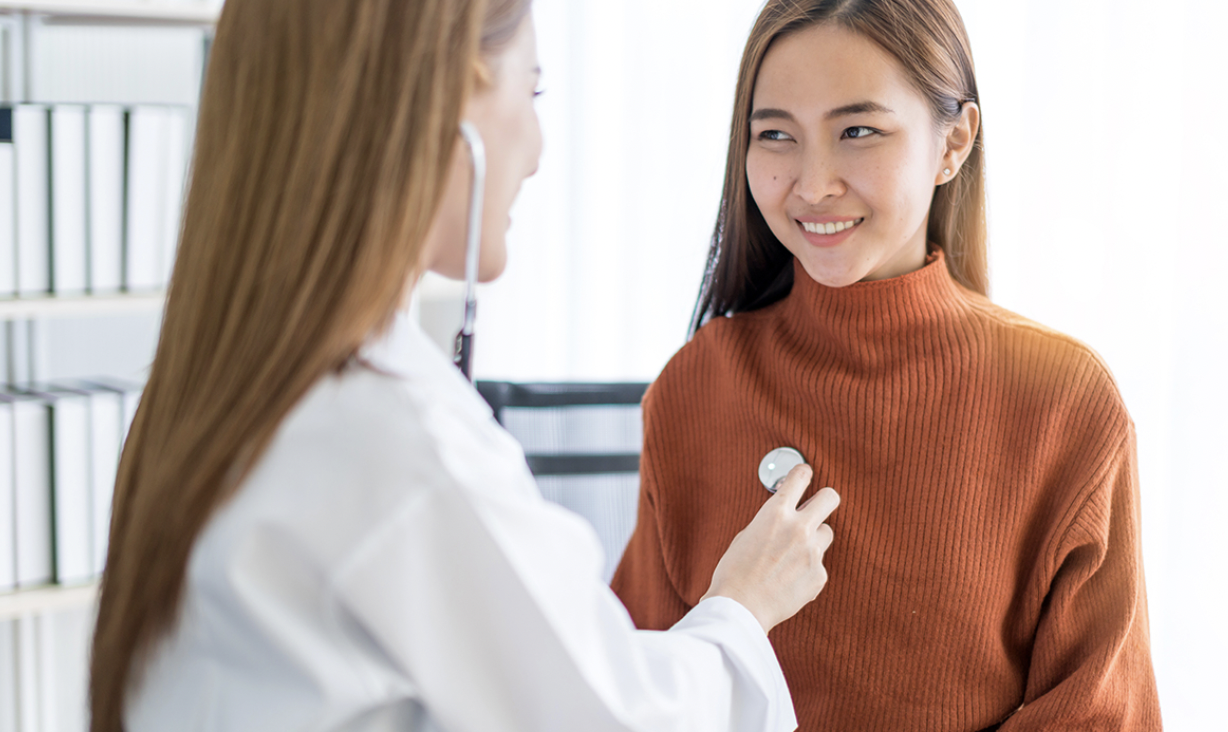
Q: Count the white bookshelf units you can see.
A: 1